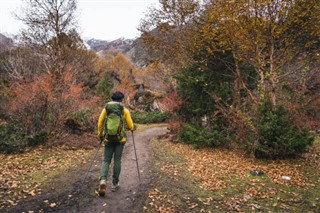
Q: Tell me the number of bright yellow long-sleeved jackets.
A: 1